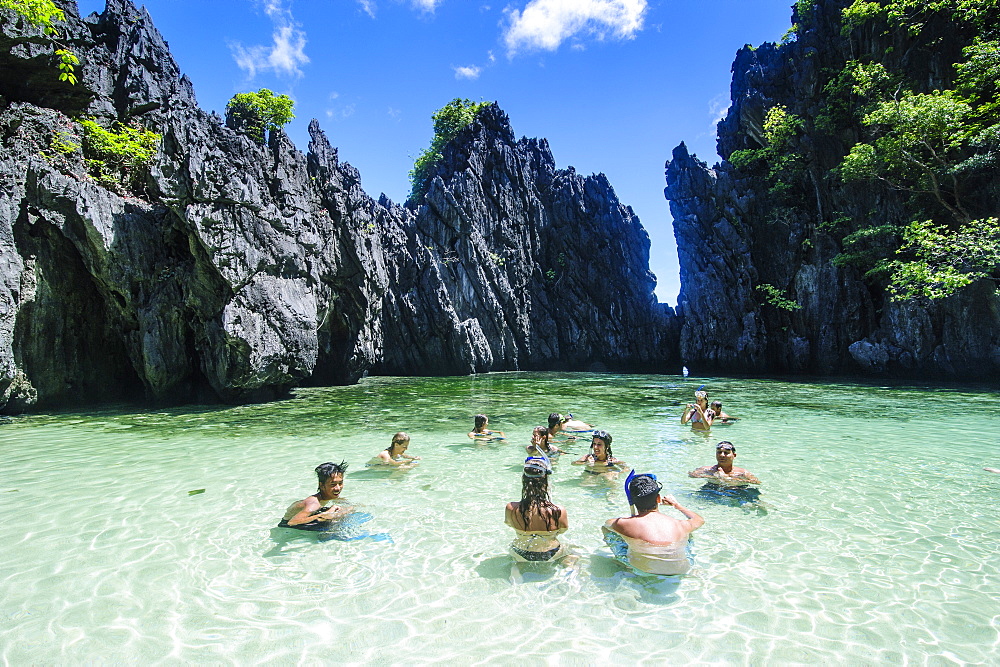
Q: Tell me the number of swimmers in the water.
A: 12